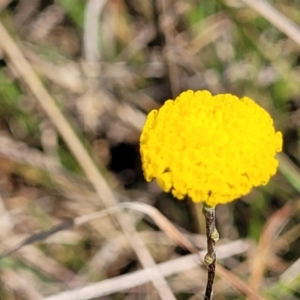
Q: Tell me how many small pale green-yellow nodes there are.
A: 2